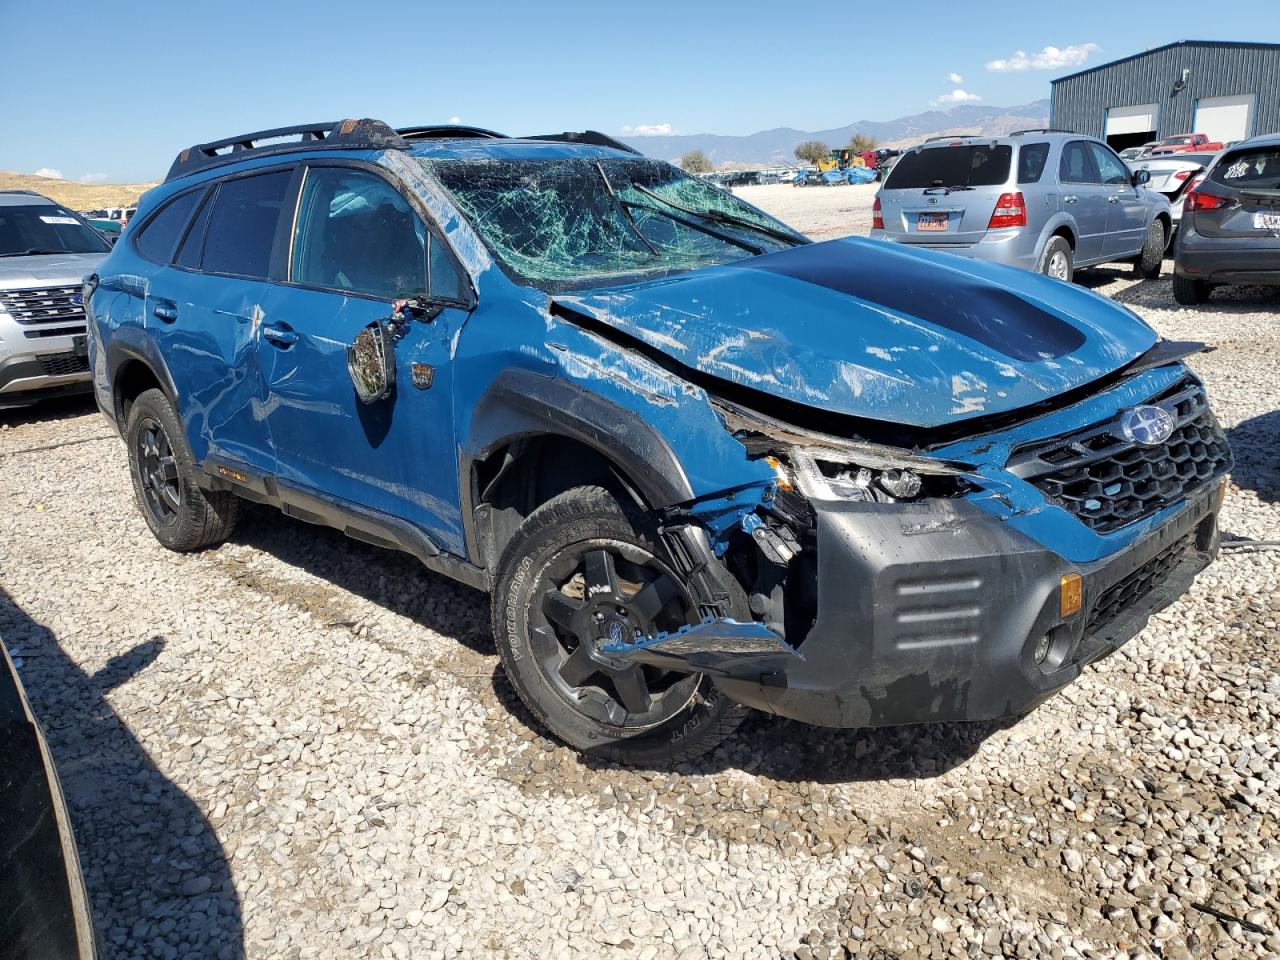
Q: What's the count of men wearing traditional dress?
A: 0